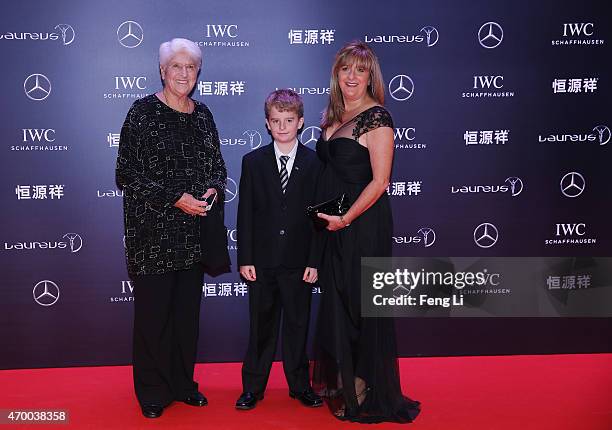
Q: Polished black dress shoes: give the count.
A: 4